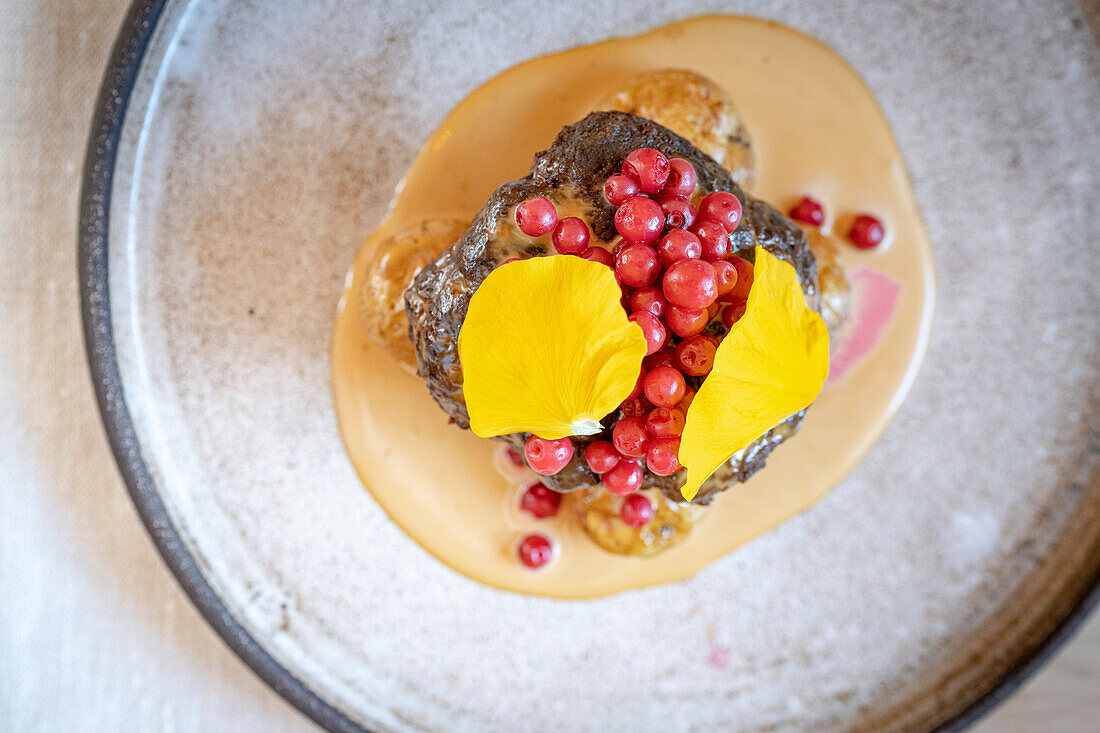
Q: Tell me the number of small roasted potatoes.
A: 4